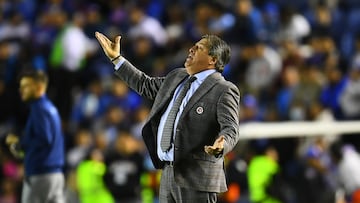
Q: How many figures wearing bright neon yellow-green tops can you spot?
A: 2